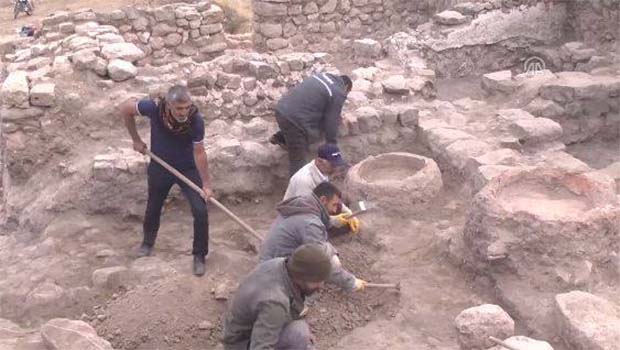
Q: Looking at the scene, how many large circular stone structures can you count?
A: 2